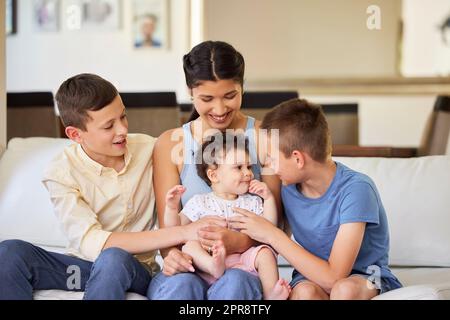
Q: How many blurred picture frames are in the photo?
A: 4